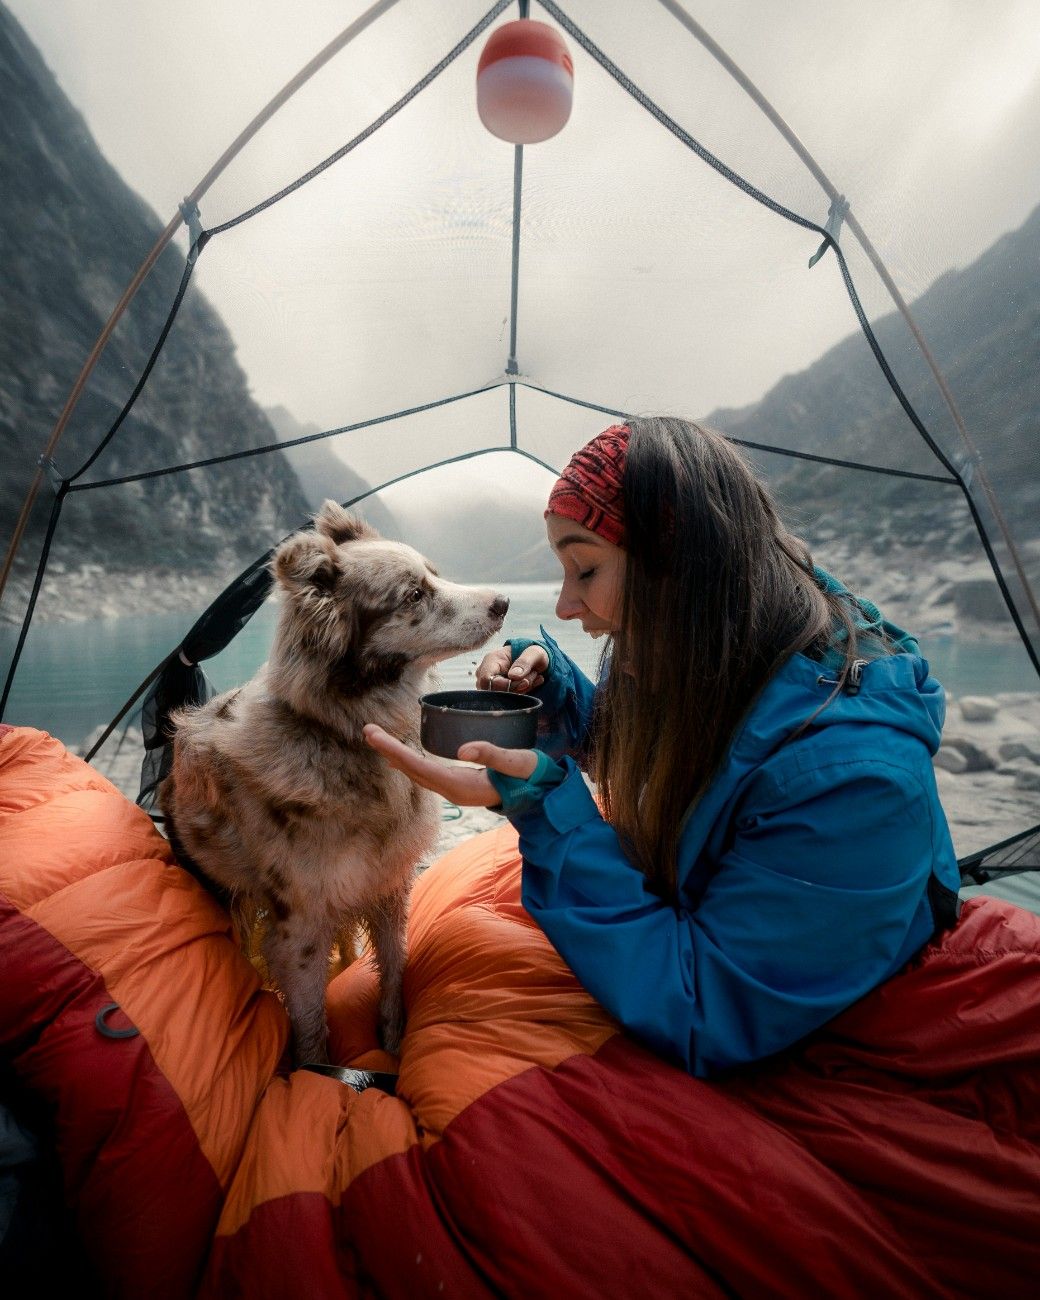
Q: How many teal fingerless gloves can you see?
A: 2